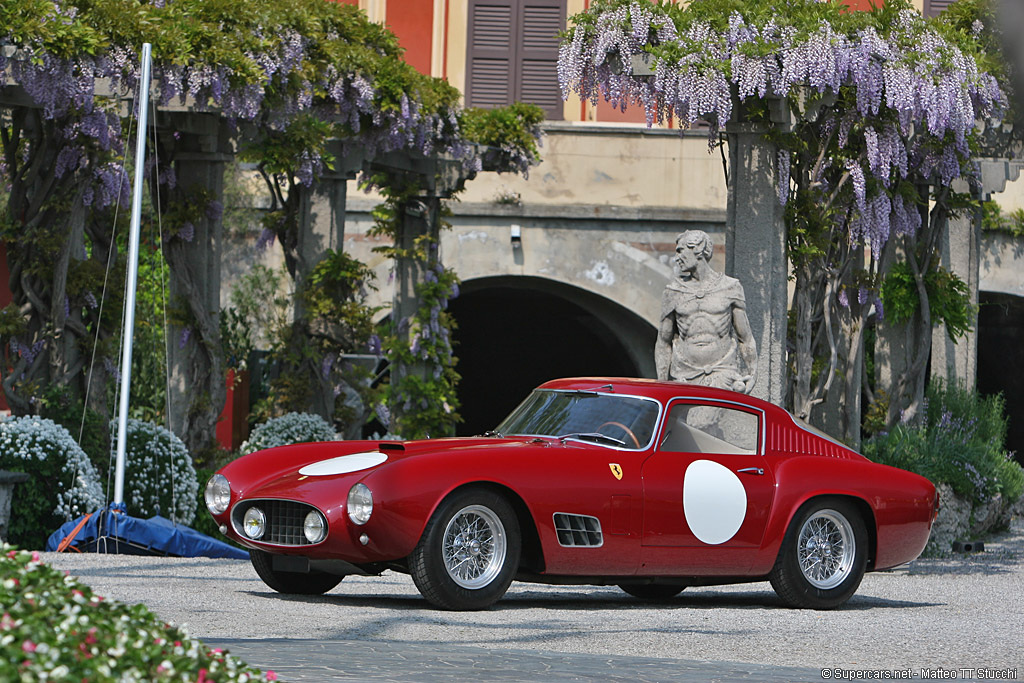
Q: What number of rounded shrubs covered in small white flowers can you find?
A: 3